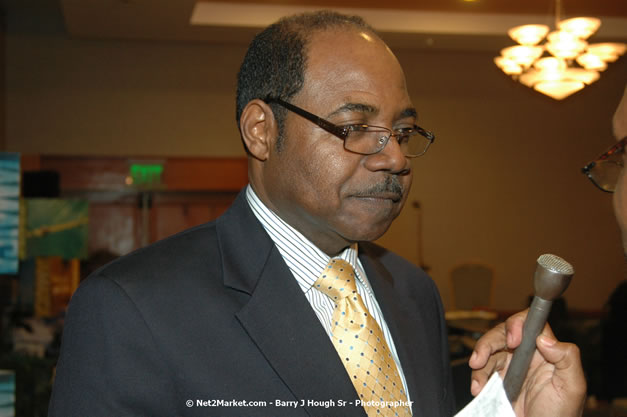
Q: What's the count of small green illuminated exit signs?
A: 1